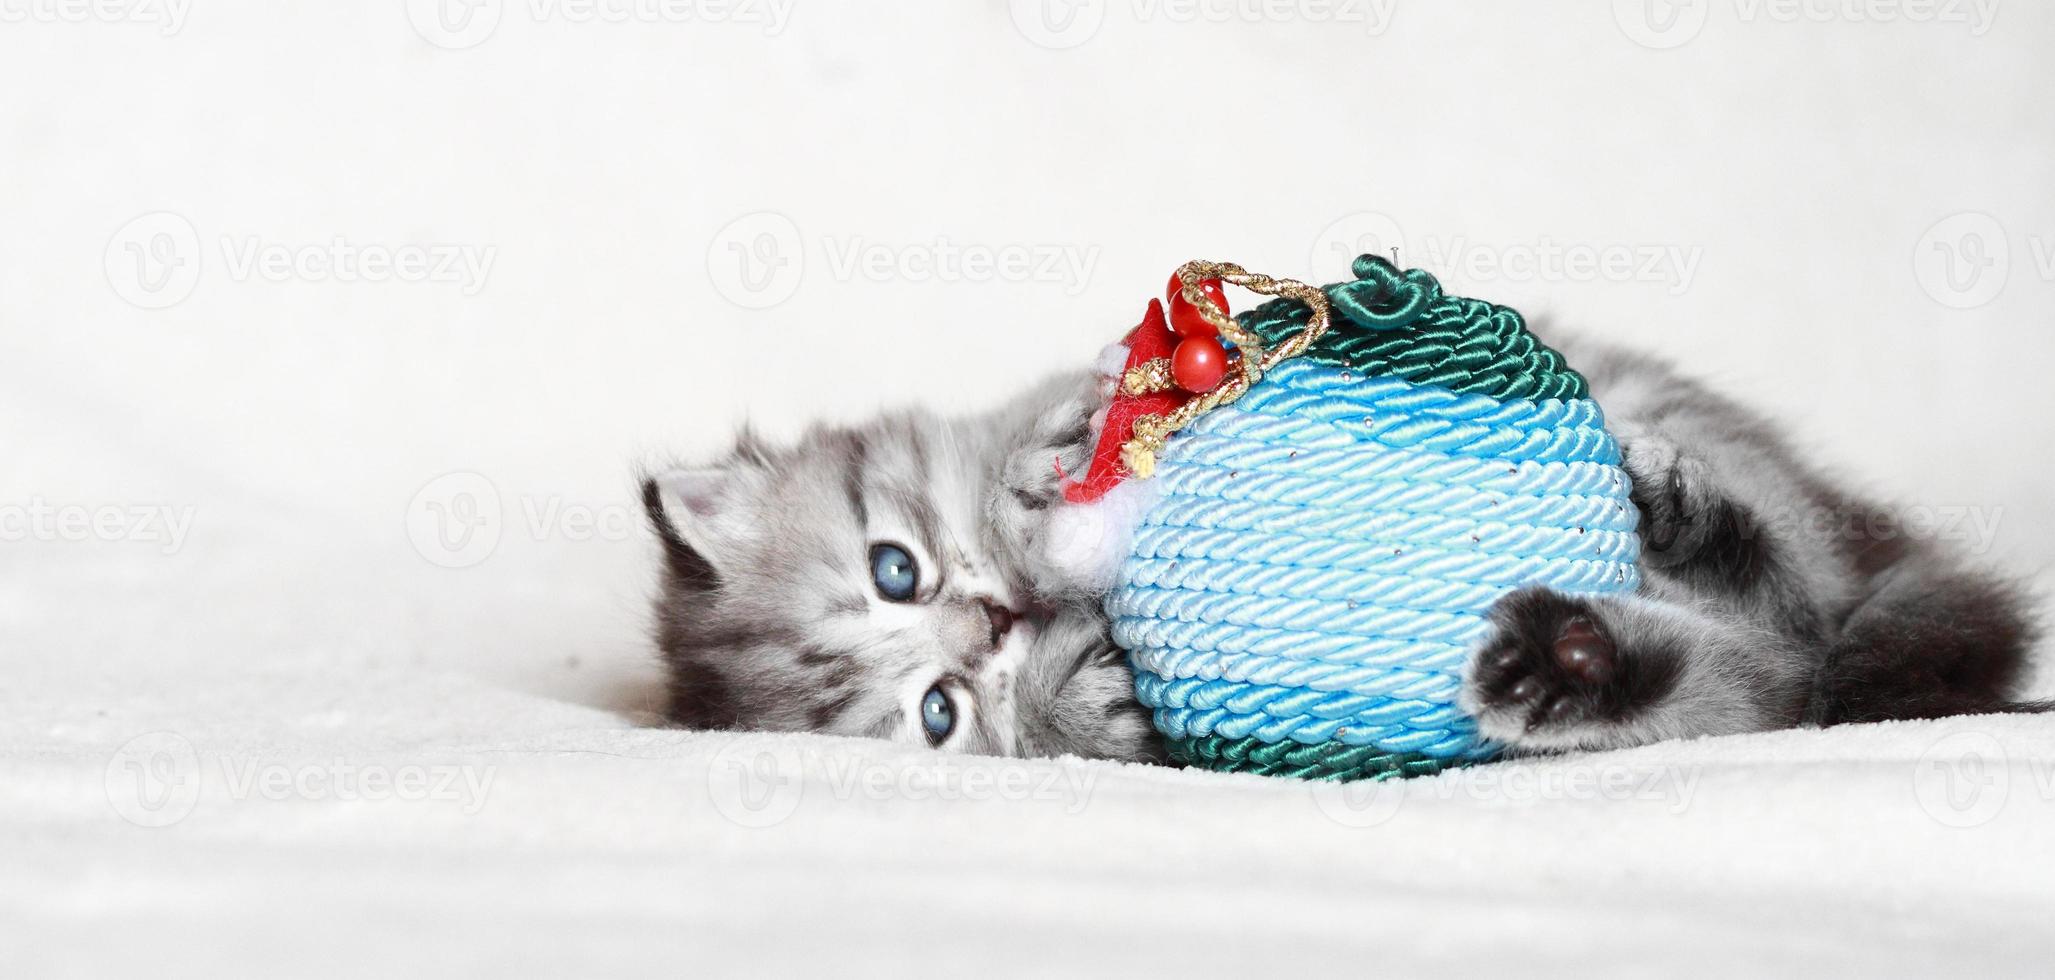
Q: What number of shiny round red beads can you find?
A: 3